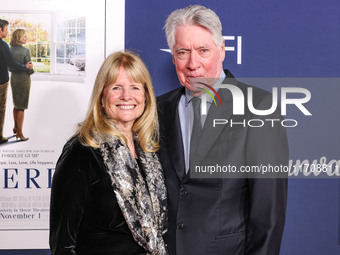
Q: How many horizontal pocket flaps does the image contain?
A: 1